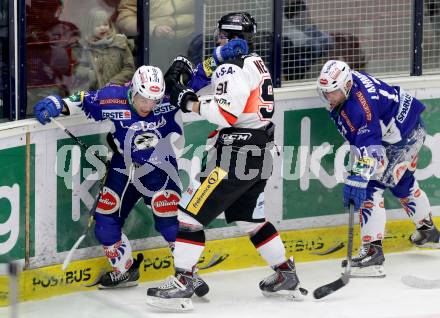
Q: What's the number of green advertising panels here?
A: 3